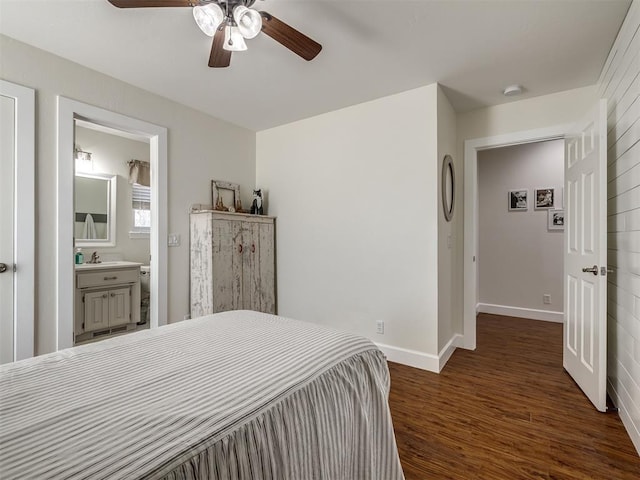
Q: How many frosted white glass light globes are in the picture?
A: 3